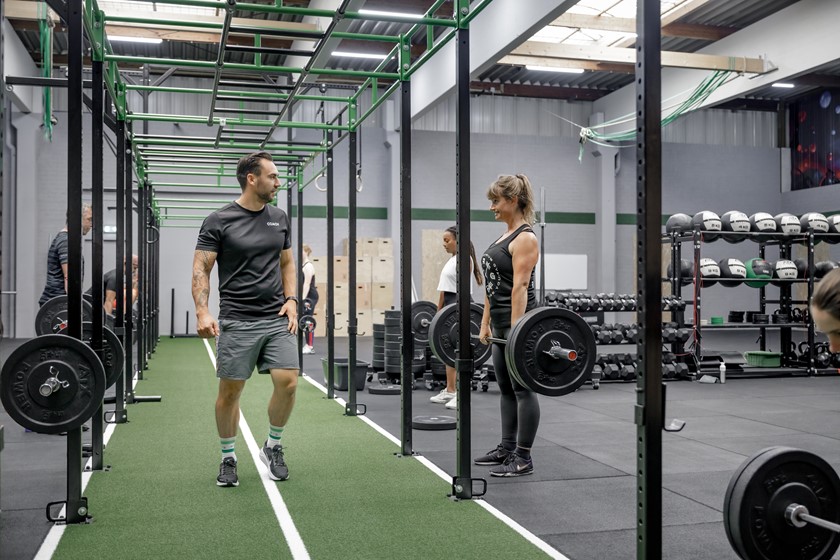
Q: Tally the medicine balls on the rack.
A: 14